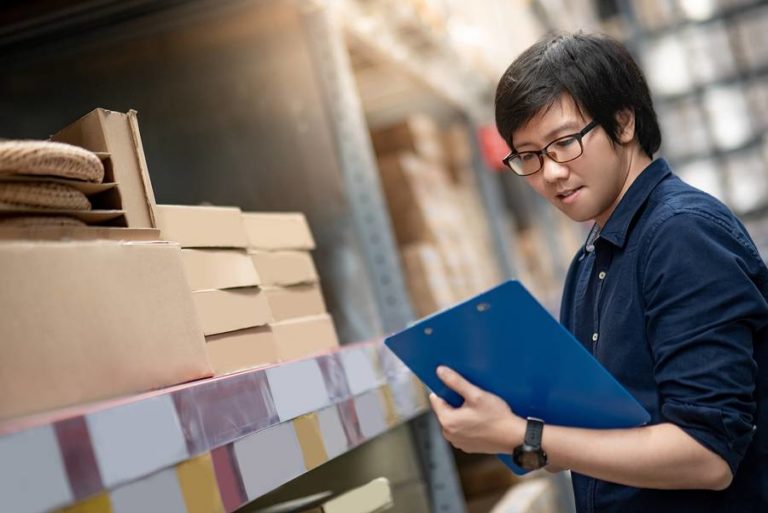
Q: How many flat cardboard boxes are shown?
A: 8